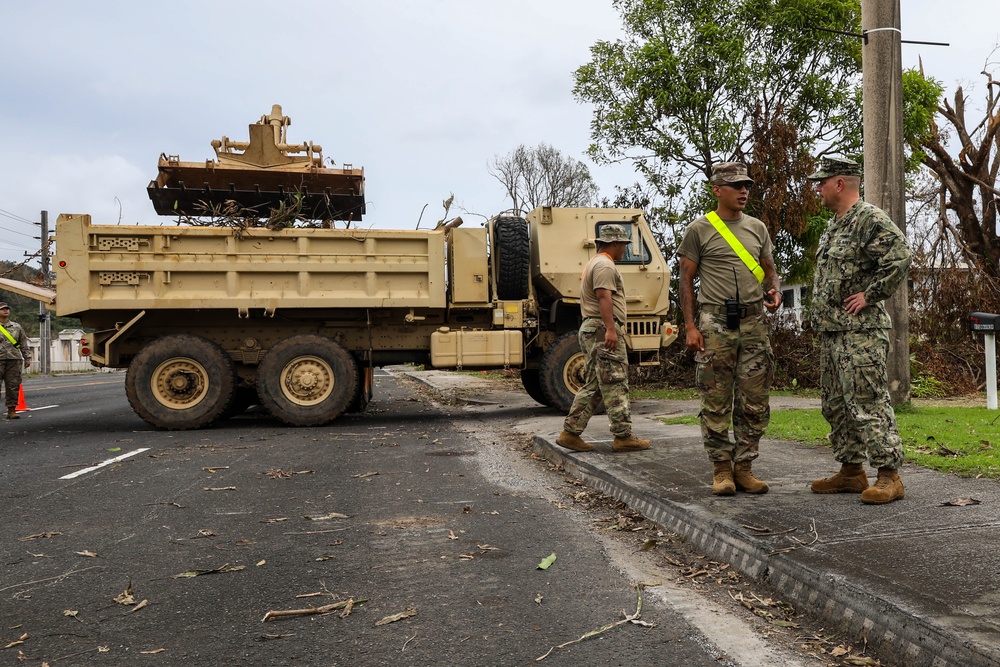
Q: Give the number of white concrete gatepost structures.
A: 2